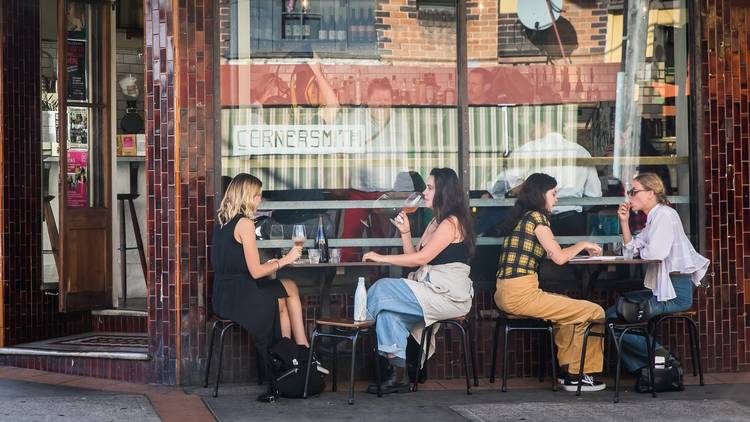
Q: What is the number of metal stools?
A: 6